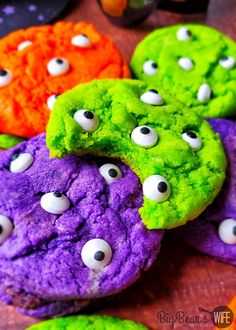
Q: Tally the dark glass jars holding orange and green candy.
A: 1